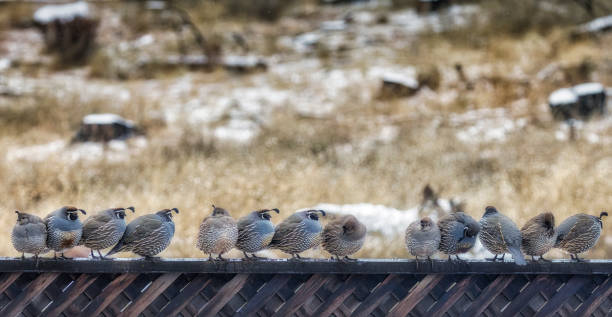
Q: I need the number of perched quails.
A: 13